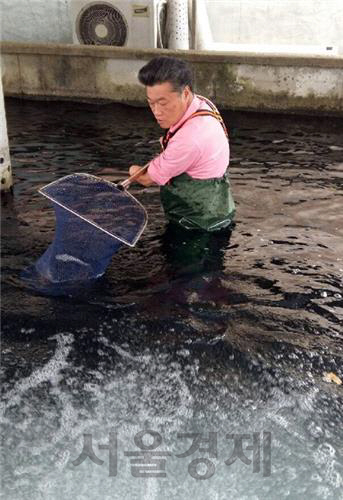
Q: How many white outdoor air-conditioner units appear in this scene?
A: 1